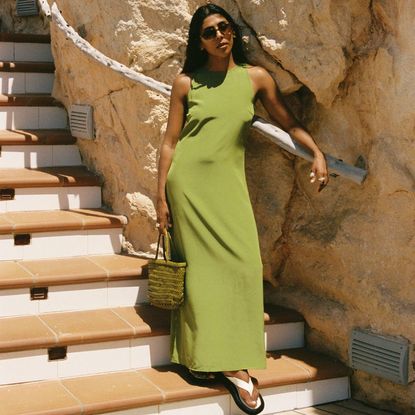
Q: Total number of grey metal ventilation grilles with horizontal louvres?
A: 3